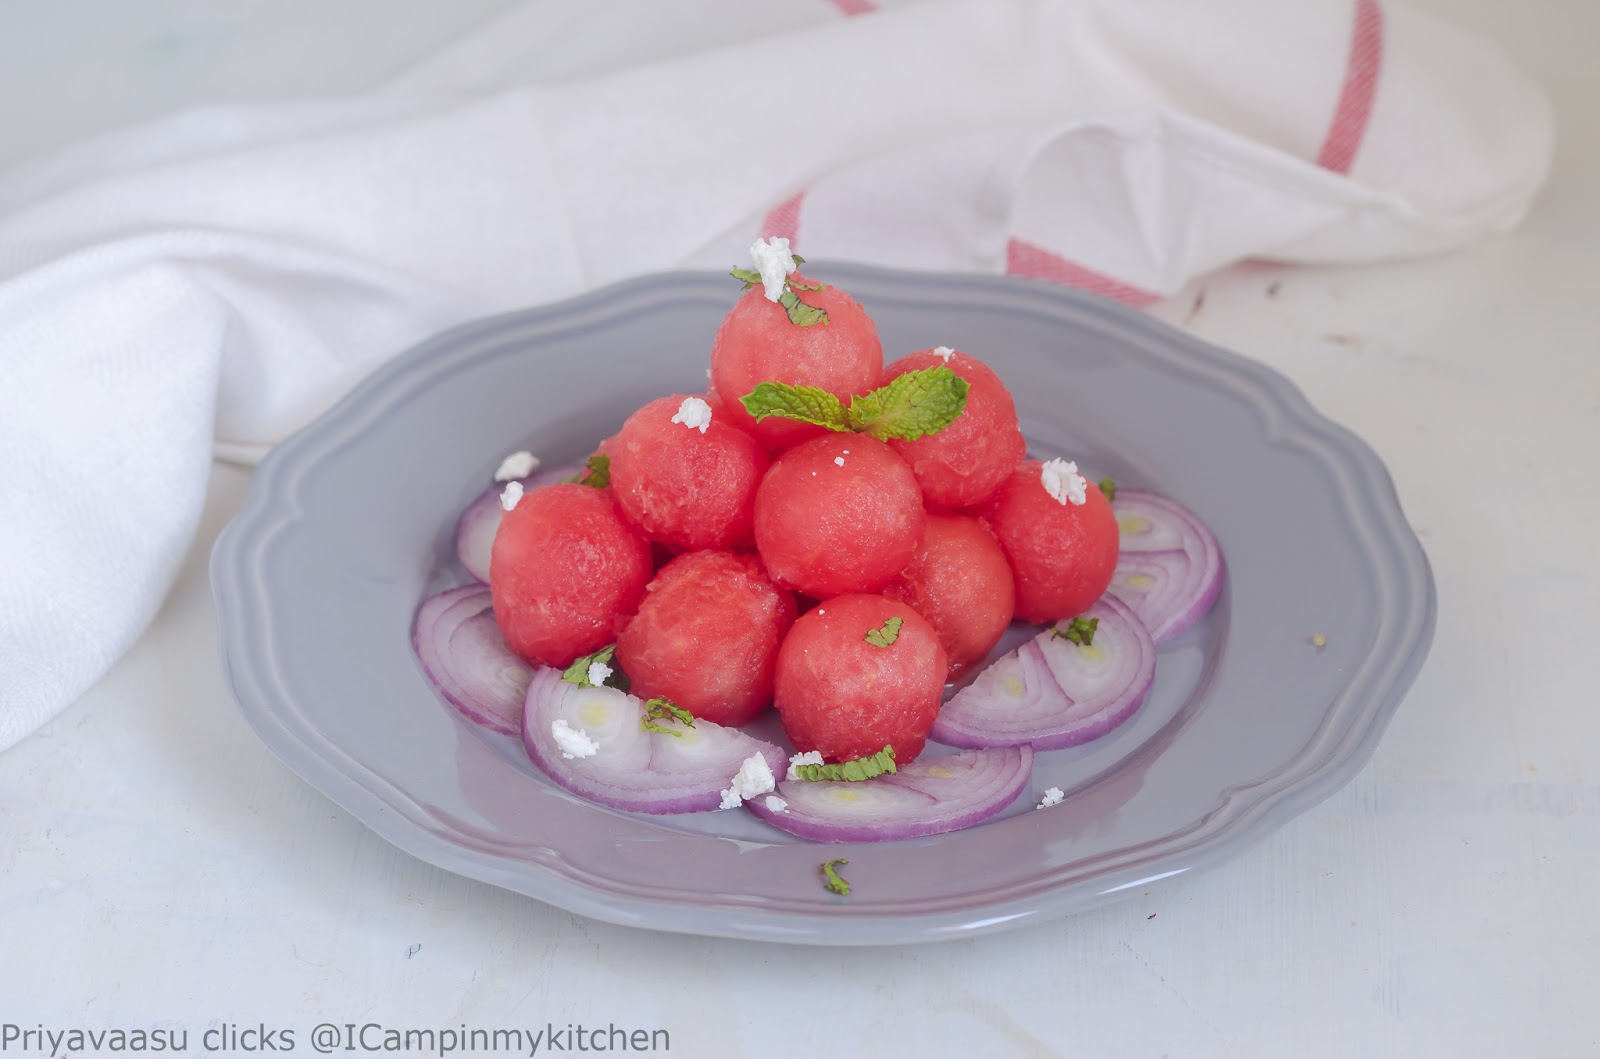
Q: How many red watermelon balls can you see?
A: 9